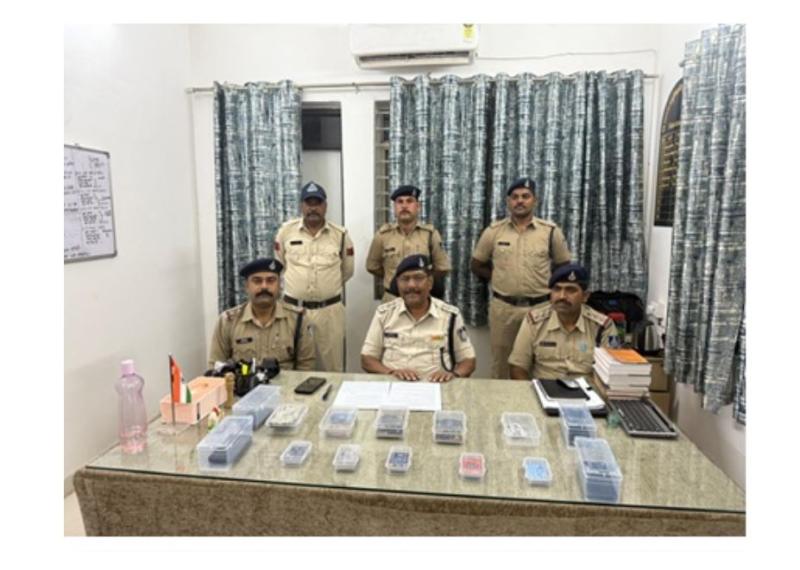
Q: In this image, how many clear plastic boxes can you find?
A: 14